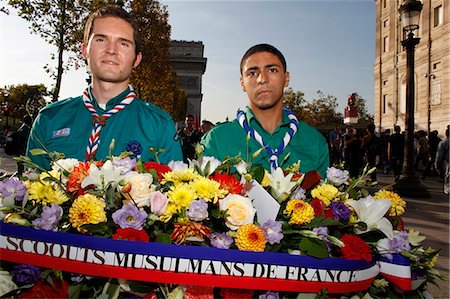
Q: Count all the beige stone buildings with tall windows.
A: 1